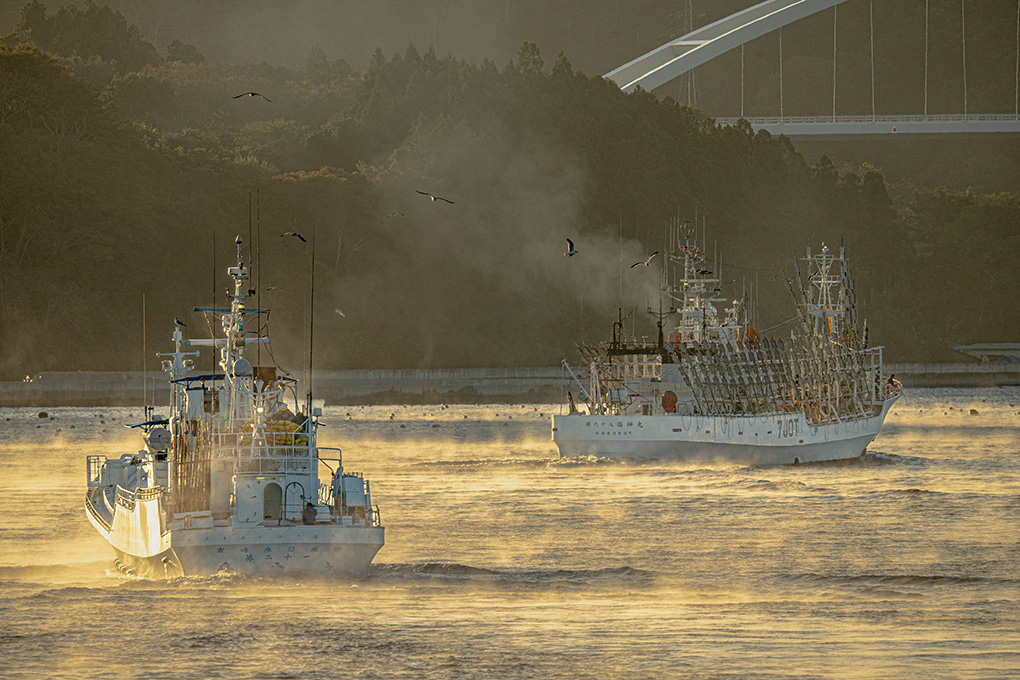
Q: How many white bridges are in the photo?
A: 1